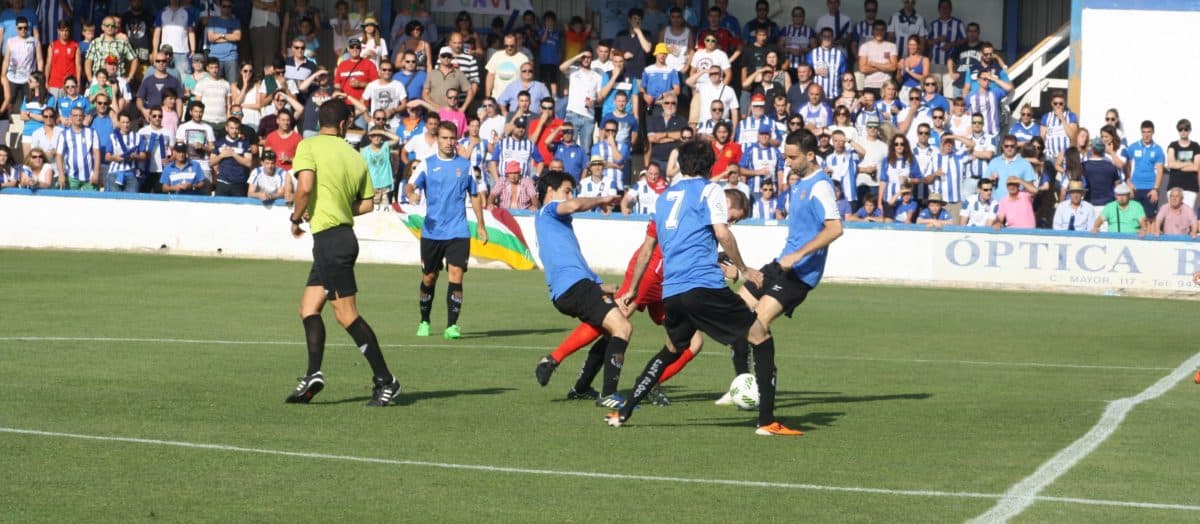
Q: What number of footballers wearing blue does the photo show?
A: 4